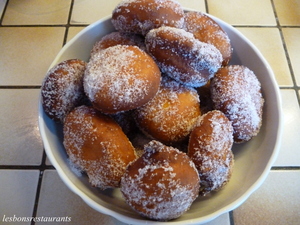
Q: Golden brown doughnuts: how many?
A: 11